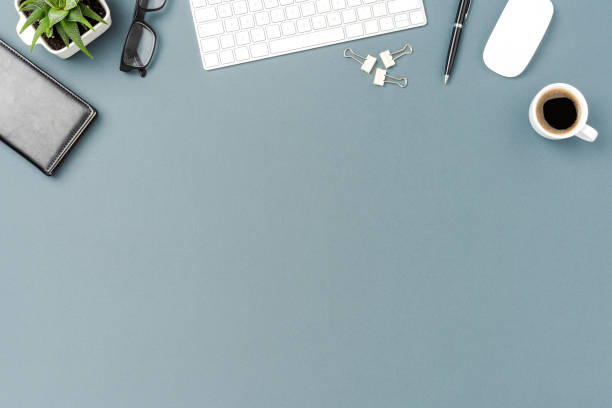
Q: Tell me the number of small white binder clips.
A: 3